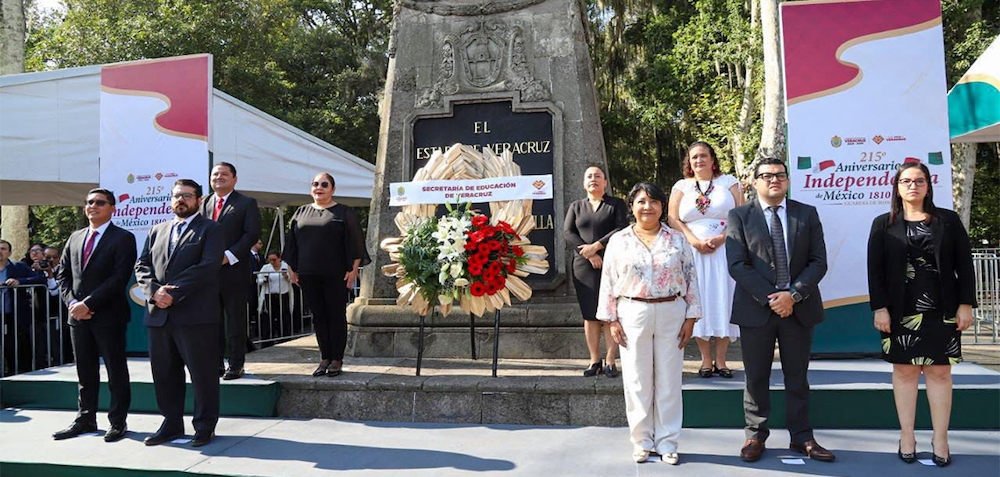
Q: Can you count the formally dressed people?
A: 9